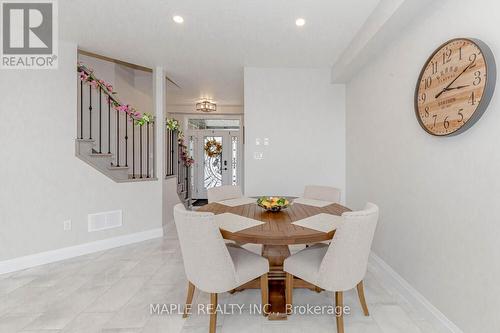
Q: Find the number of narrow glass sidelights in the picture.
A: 2